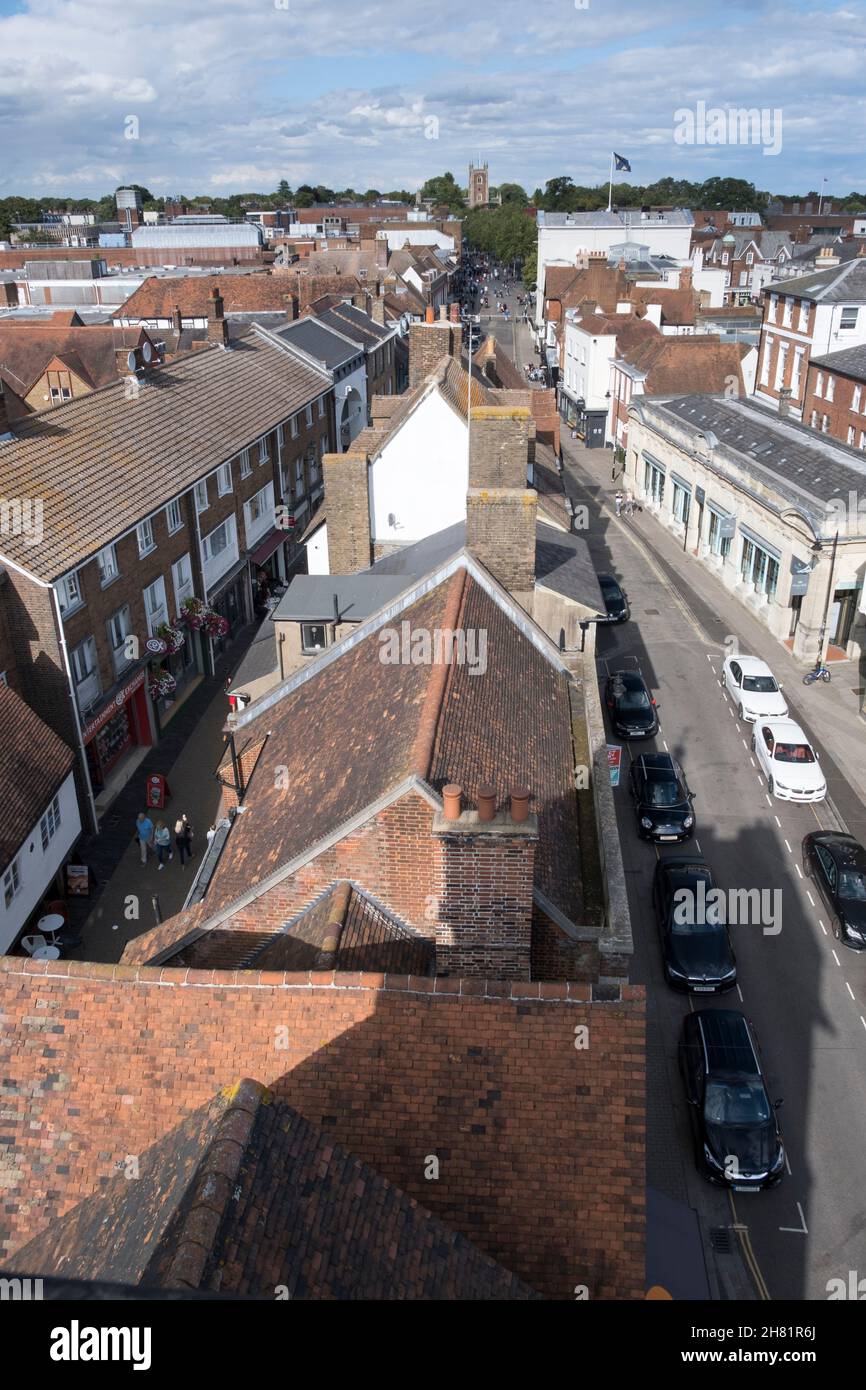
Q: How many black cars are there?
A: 6